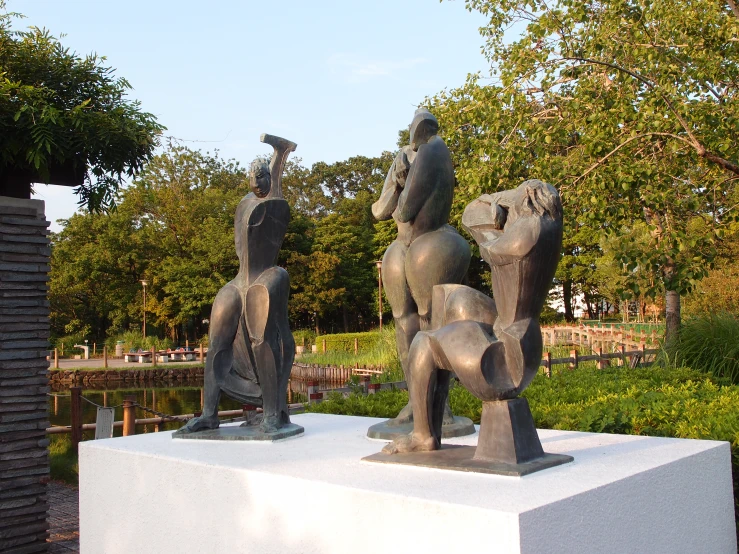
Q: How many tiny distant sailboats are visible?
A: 0